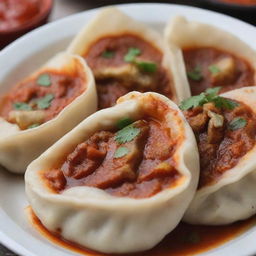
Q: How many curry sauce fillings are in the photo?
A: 5